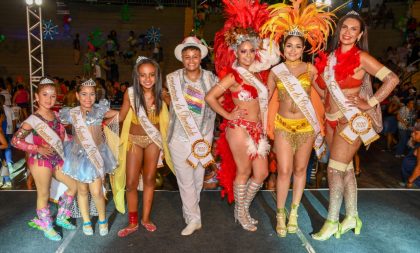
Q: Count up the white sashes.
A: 7